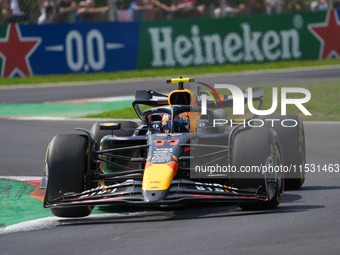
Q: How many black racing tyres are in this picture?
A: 4